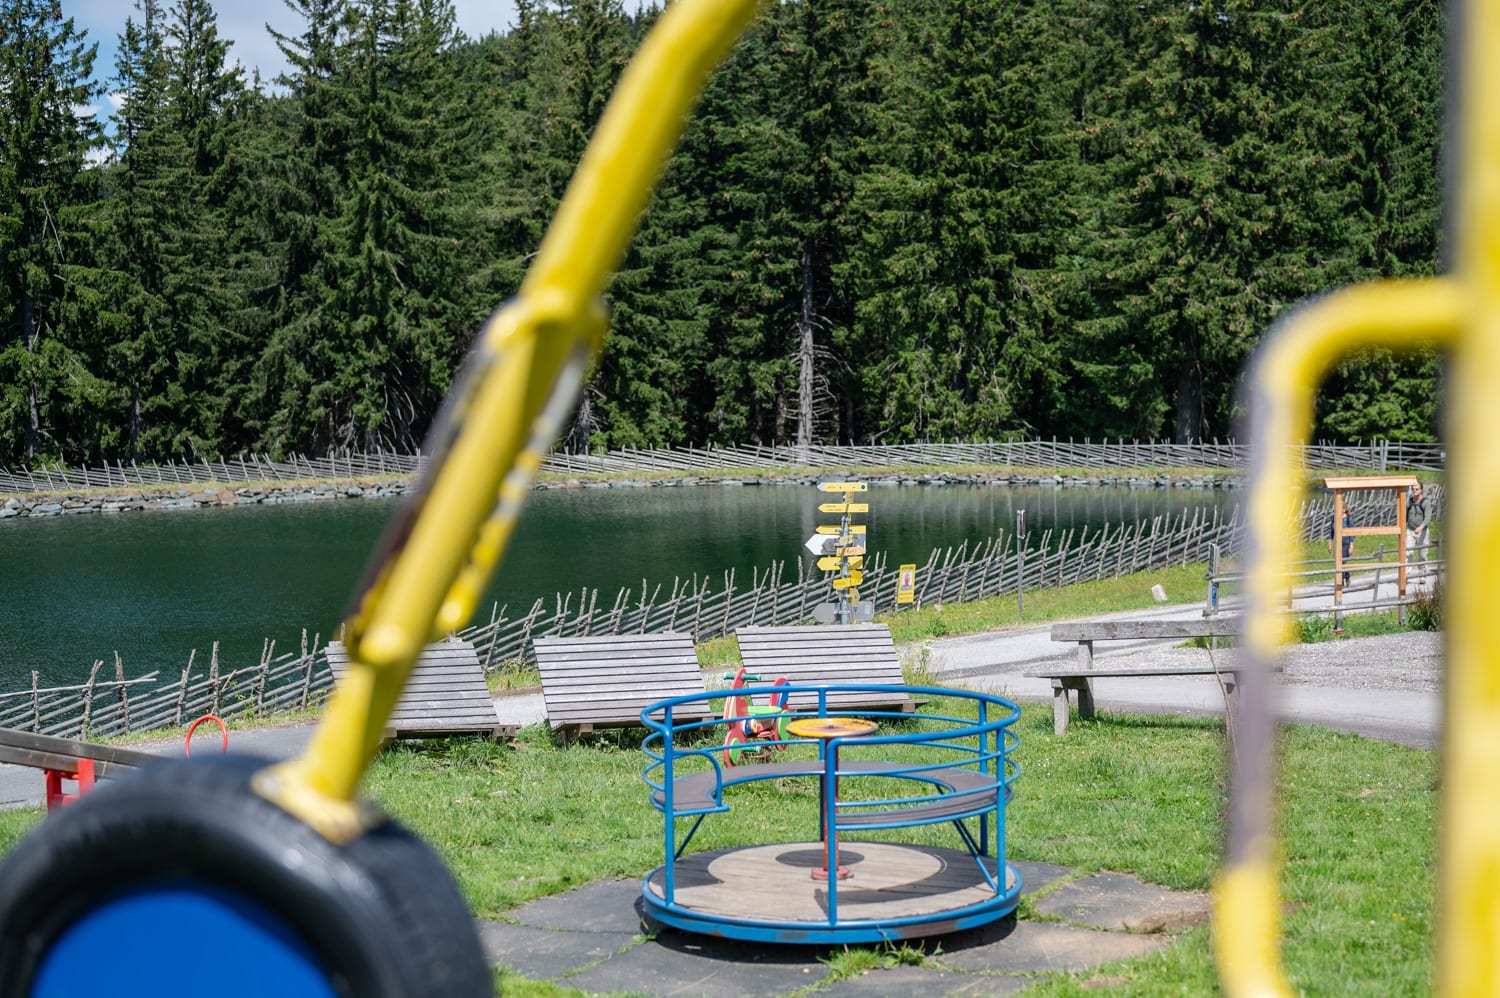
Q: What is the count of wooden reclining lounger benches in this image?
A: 3